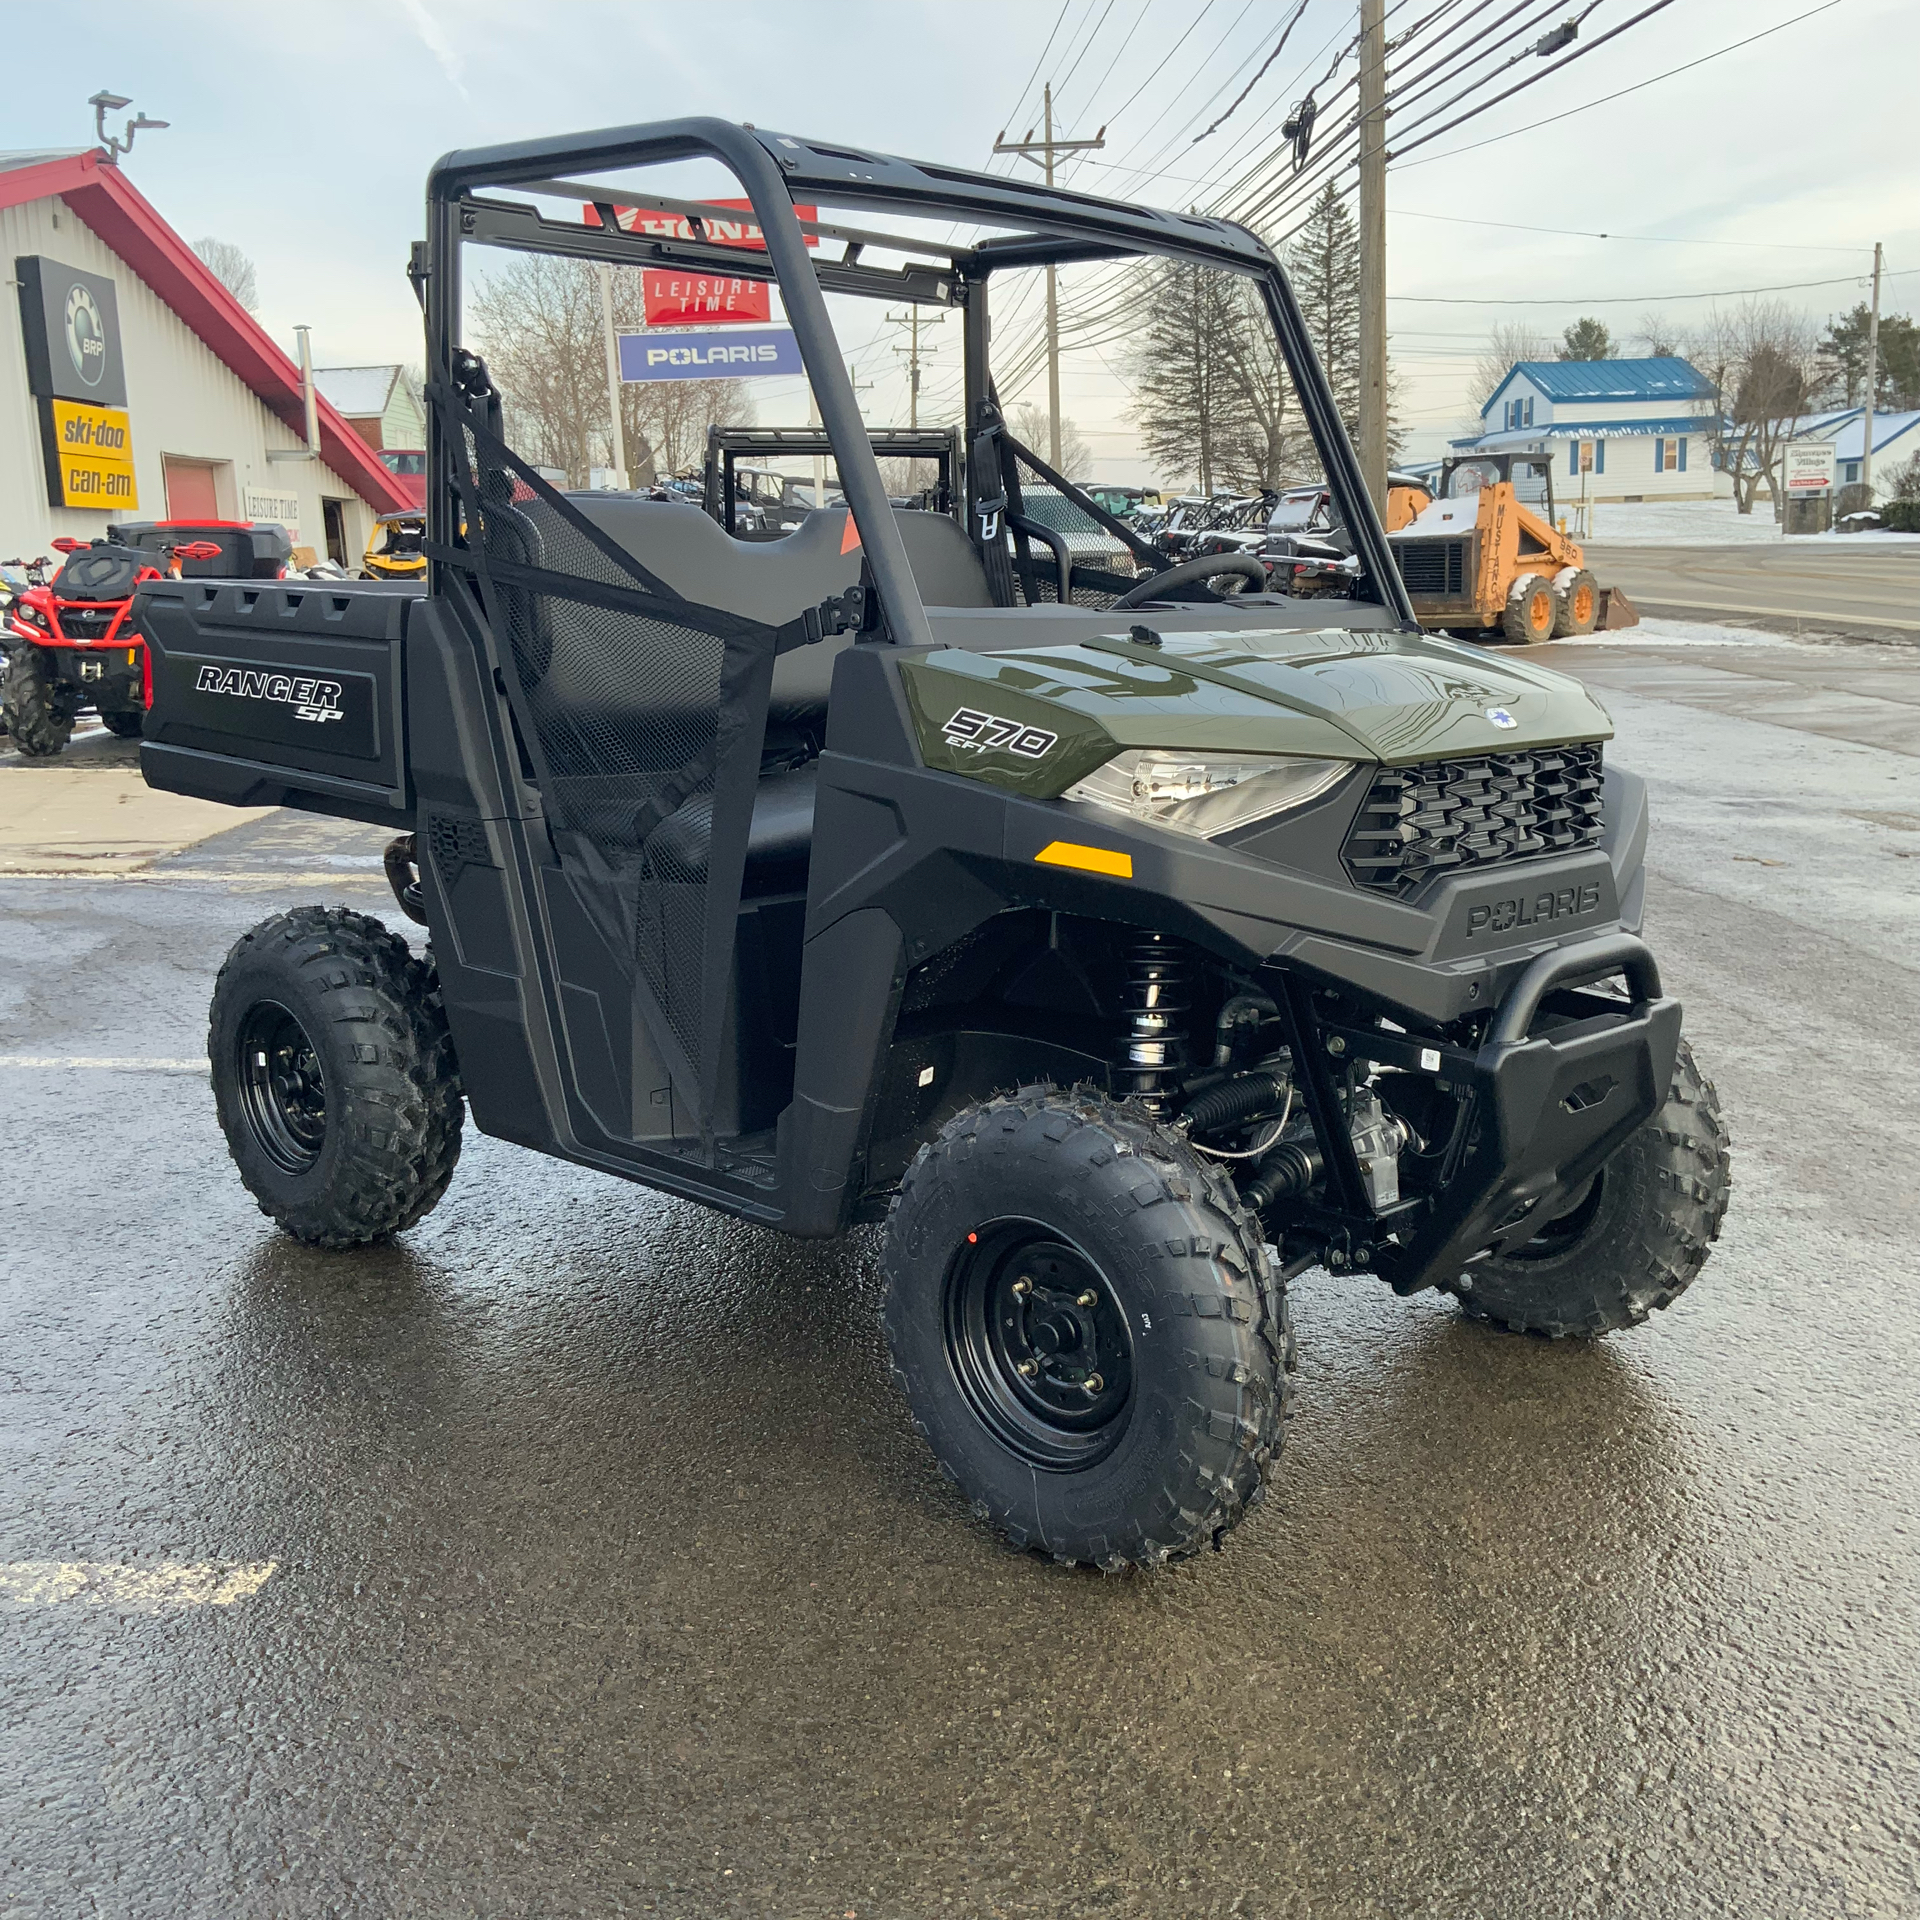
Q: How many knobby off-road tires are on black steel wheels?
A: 3